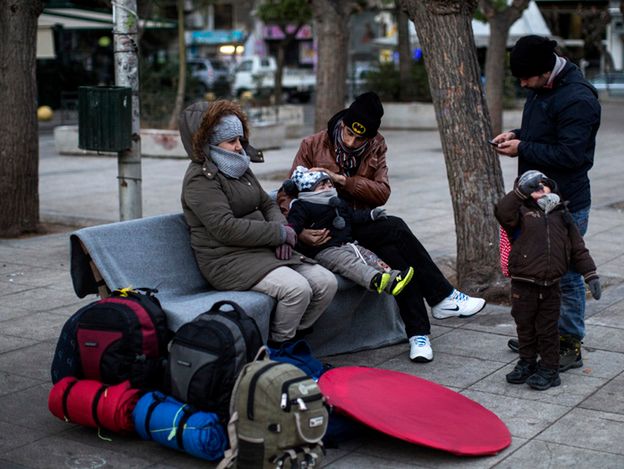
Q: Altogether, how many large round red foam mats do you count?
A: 1